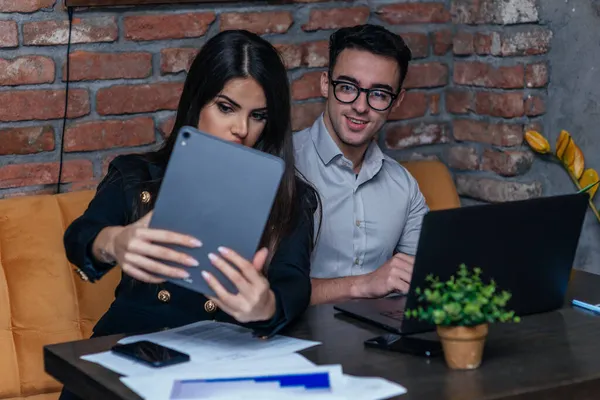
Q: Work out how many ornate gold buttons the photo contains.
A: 3